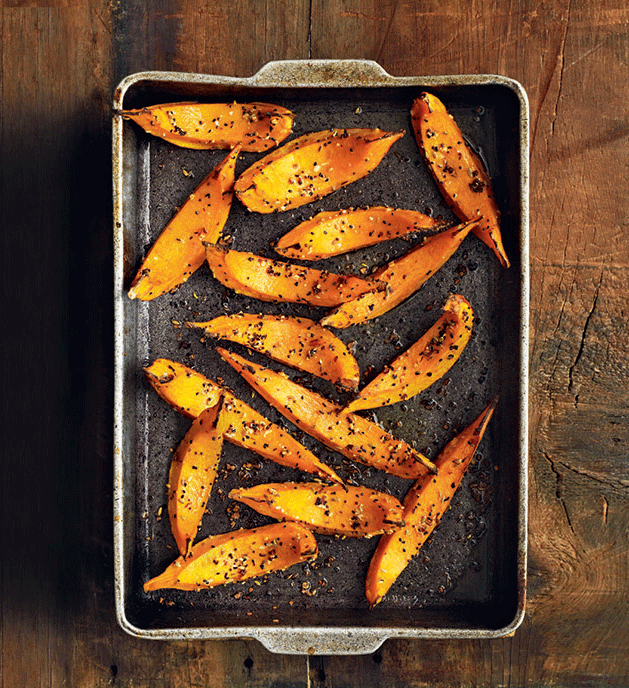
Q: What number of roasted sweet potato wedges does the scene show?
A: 15